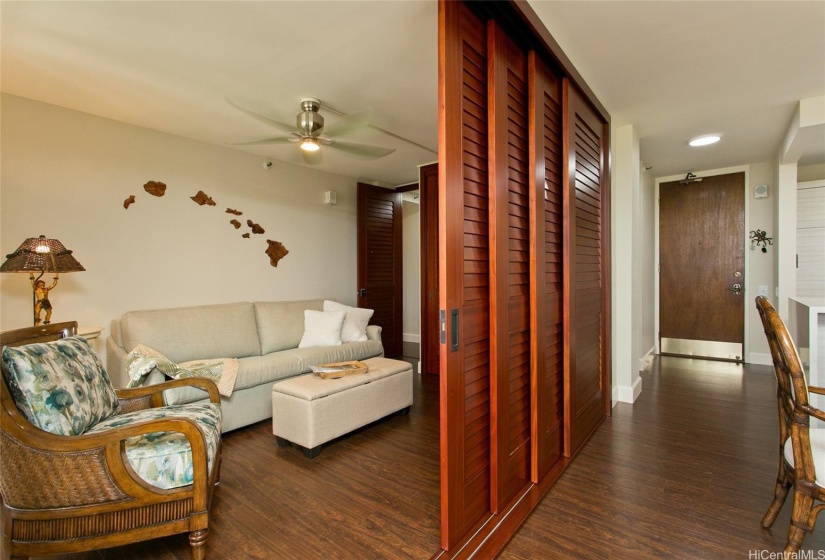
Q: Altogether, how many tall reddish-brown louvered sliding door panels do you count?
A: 4